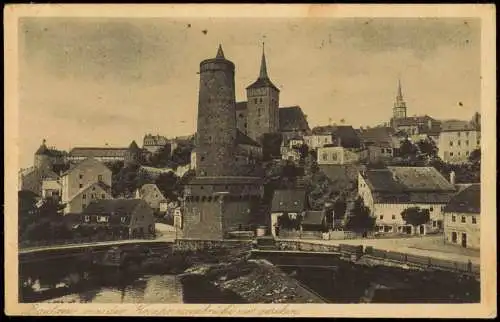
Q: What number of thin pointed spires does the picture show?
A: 3